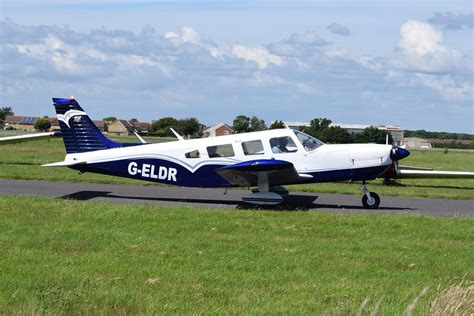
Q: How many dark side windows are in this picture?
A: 4